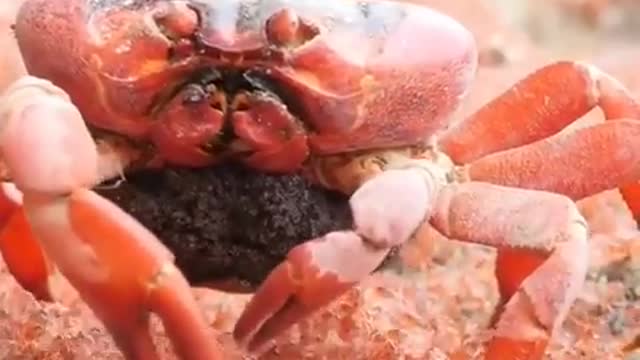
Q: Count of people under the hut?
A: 0